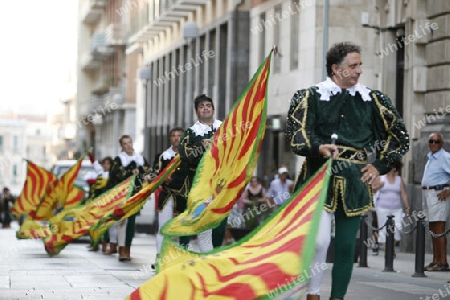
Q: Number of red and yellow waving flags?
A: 6